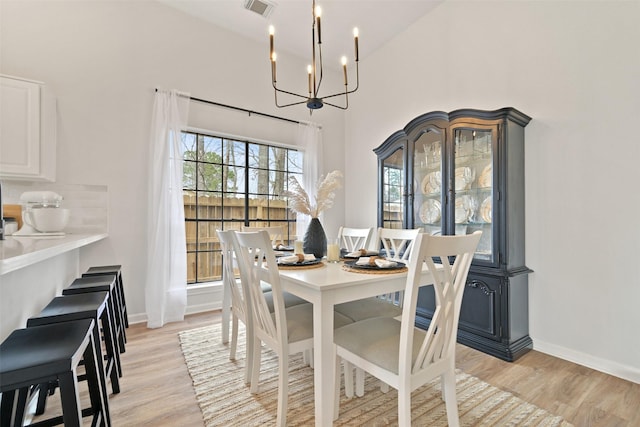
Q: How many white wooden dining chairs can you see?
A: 6